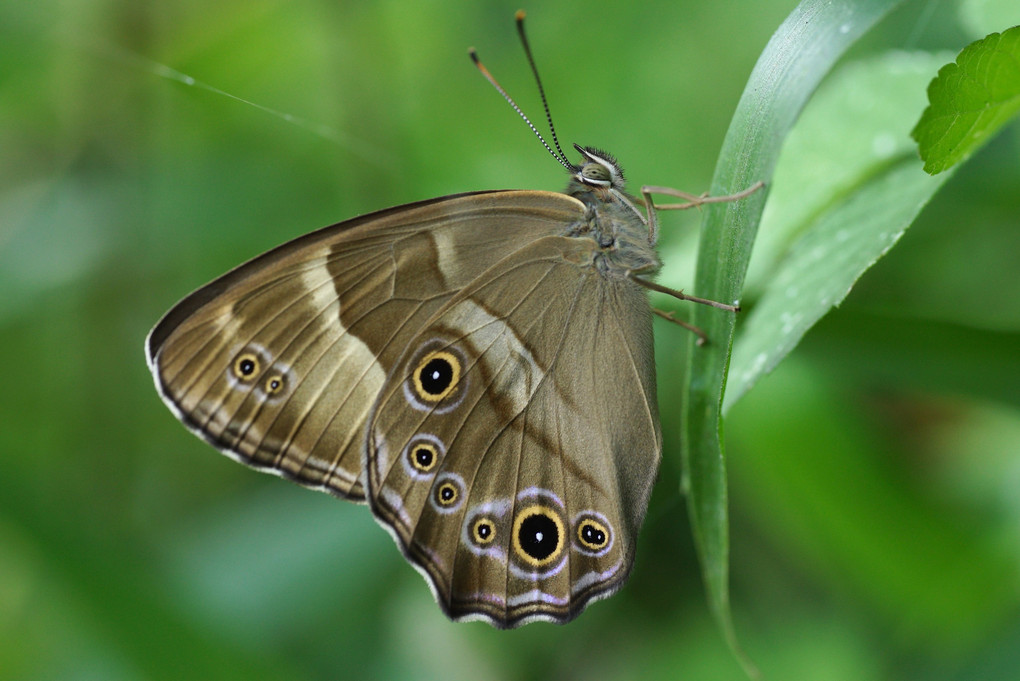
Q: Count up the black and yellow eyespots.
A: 8